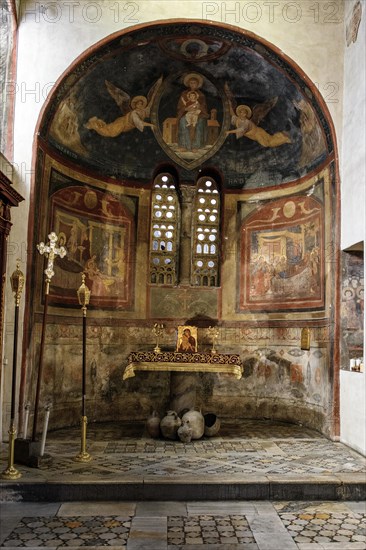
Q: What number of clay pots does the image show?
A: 5